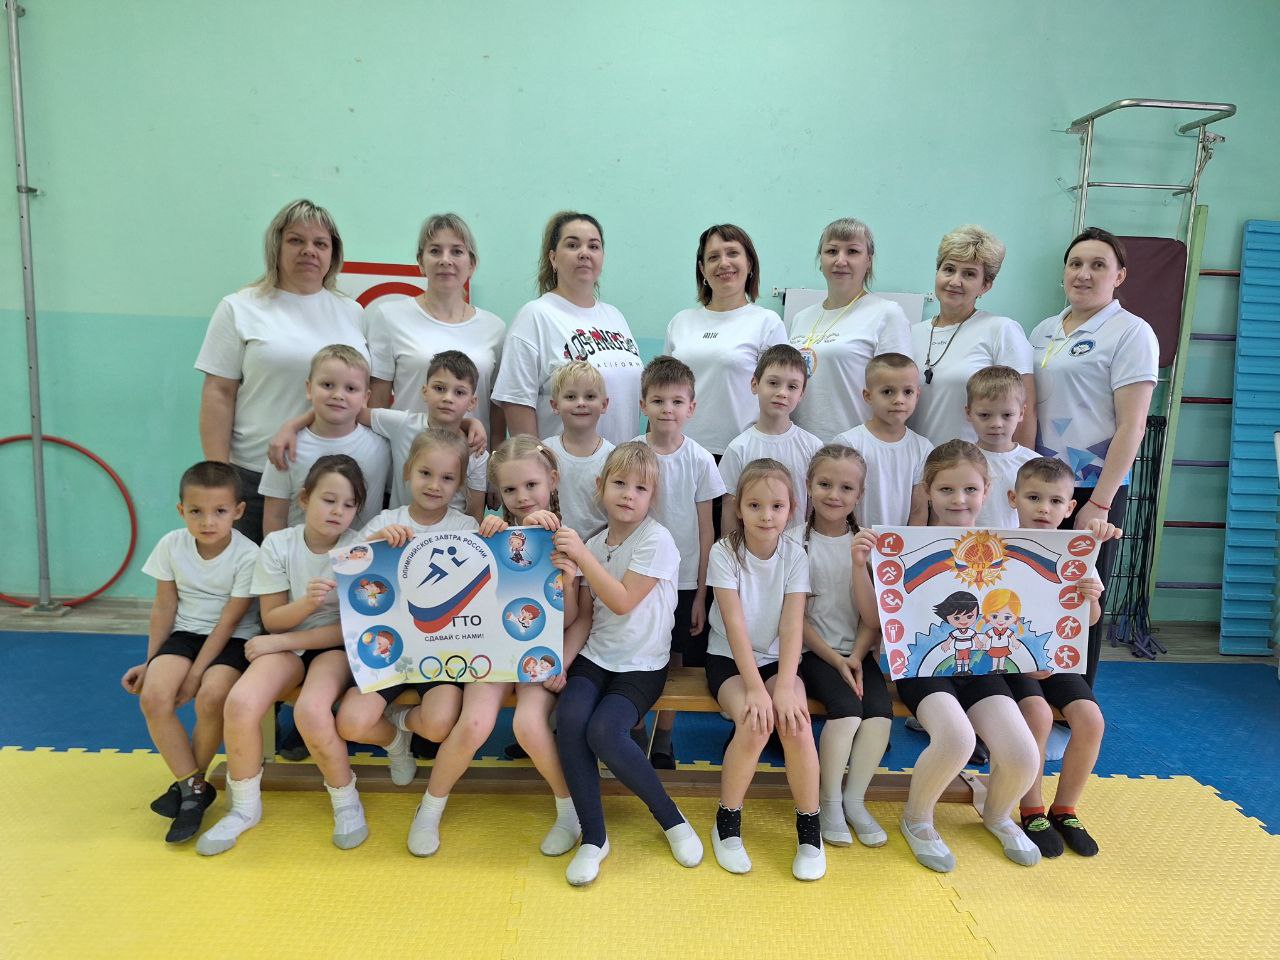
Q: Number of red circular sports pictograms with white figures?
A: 10